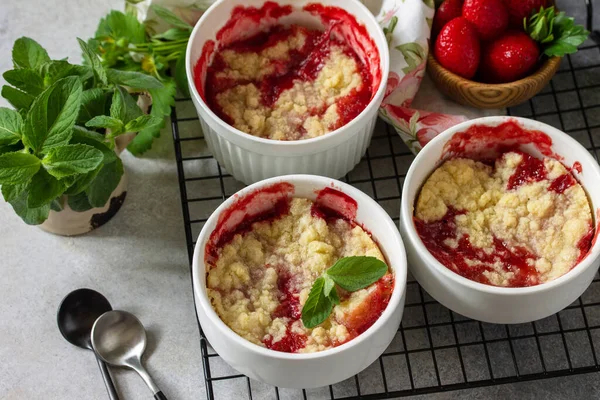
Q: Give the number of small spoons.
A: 2